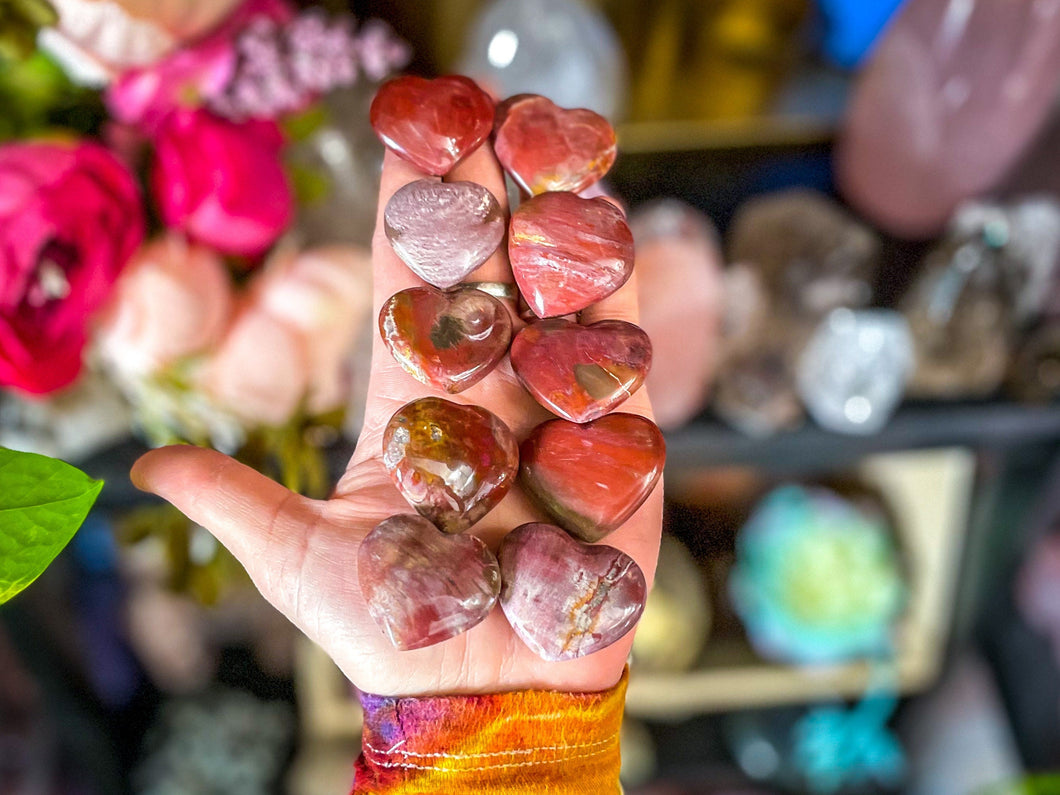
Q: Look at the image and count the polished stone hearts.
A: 10